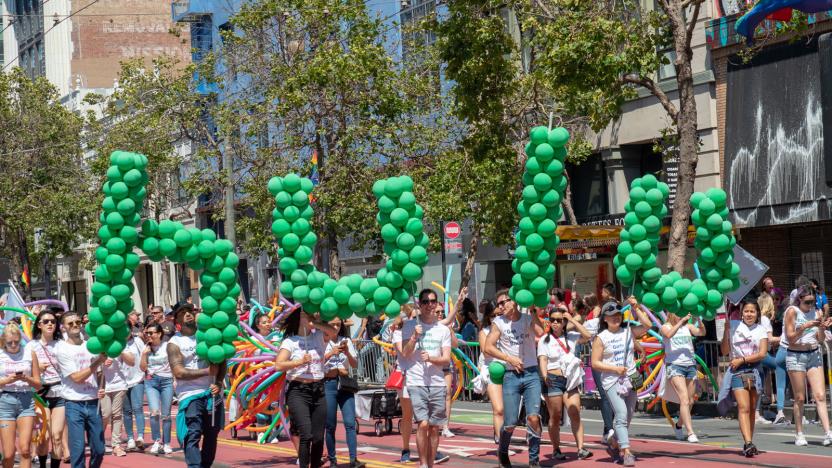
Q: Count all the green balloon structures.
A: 4